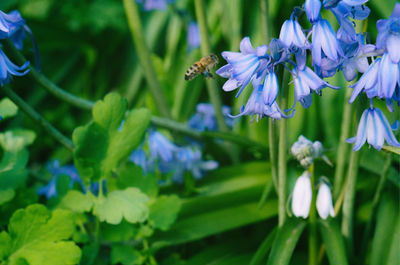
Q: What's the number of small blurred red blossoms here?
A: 0